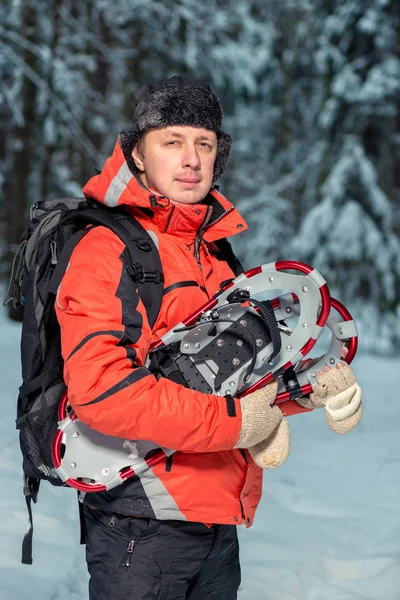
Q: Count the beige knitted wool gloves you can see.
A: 2